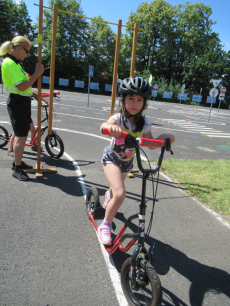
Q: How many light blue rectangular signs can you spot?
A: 10